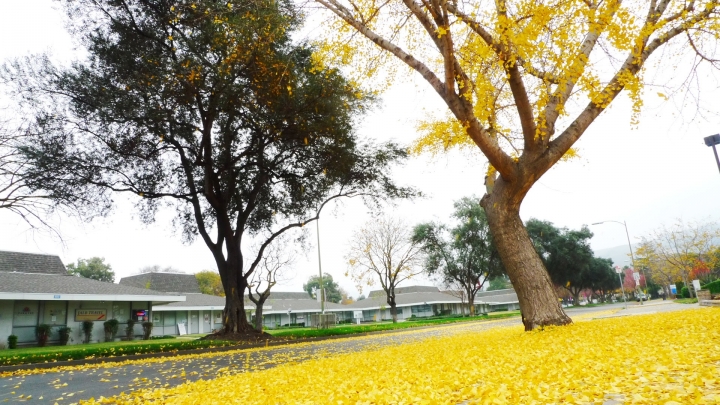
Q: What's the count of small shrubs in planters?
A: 7